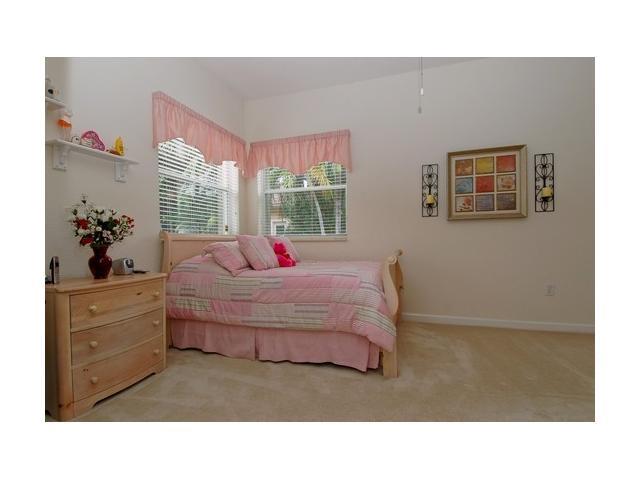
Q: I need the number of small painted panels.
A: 9